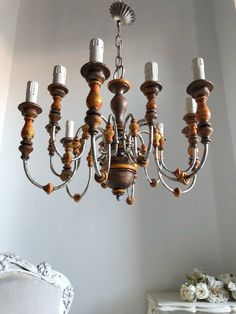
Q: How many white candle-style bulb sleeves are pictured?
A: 8